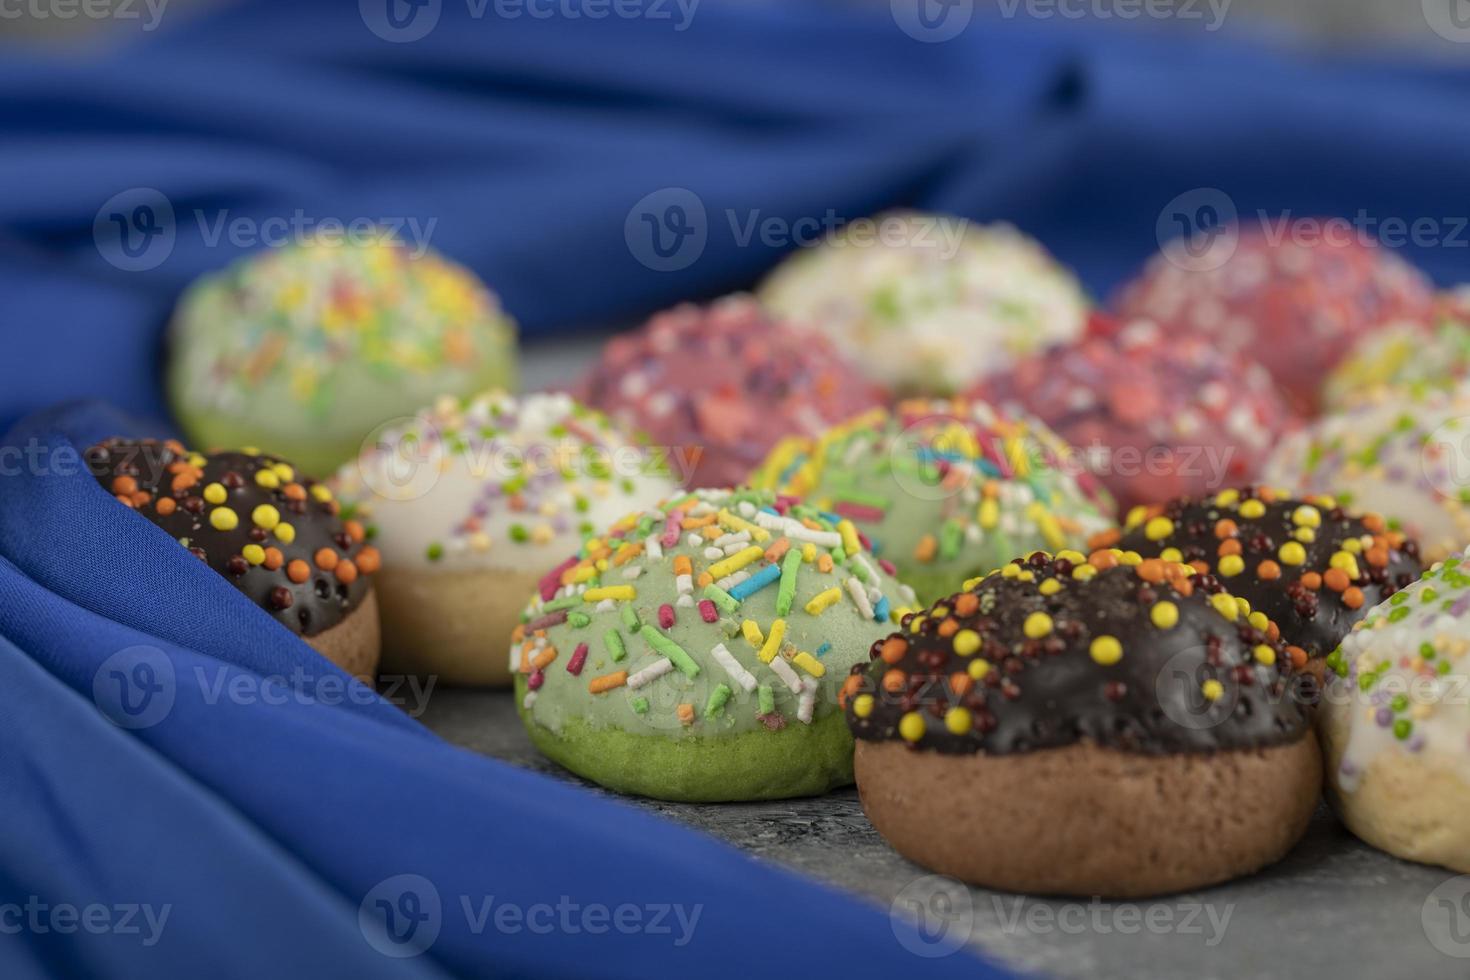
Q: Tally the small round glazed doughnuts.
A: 14